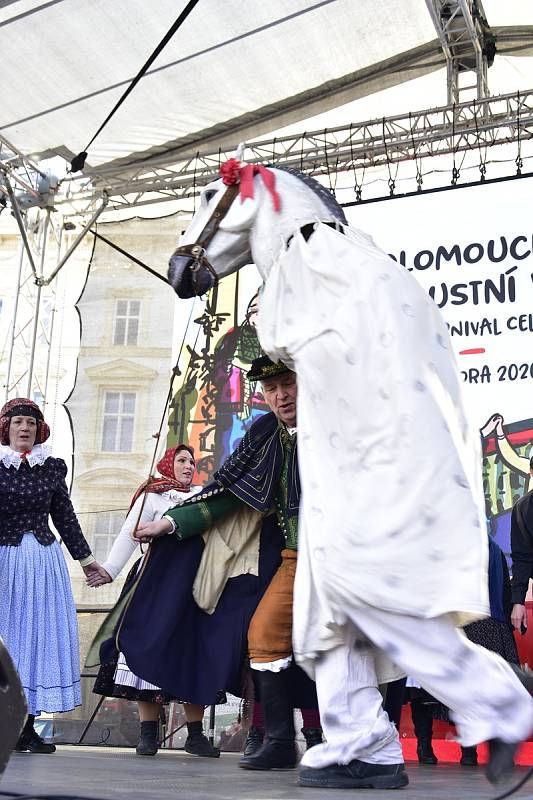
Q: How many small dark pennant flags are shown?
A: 0